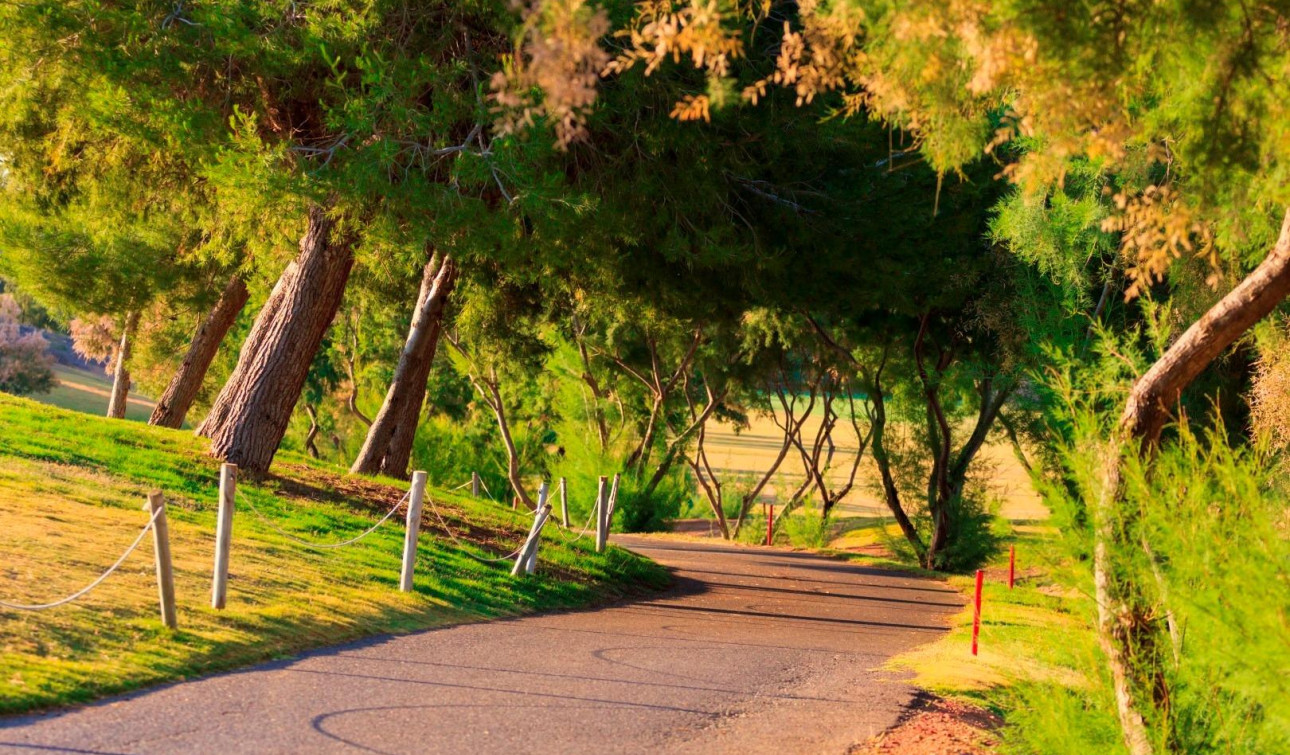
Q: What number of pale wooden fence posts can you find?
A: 9